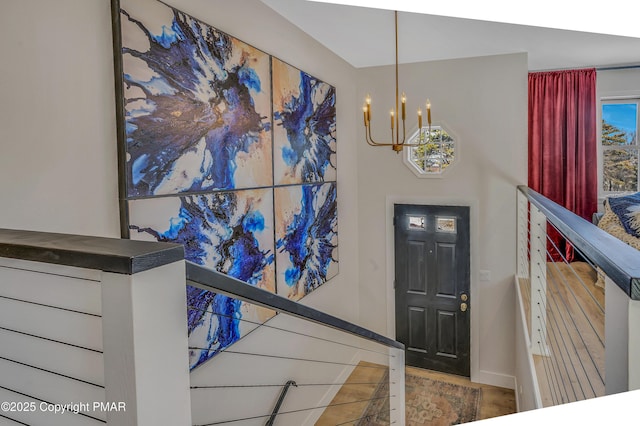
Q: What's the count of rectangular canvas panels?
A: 4